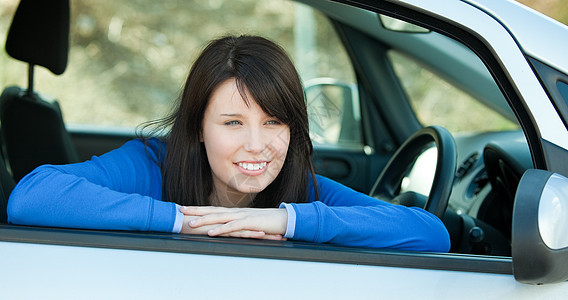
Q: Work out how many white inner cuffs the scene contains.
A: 2